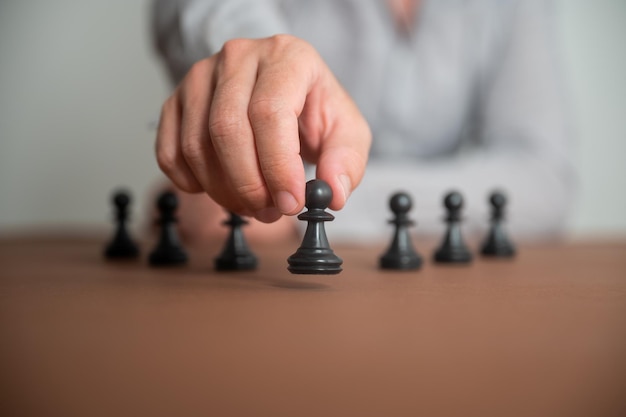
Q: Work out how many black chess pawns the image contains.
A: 7